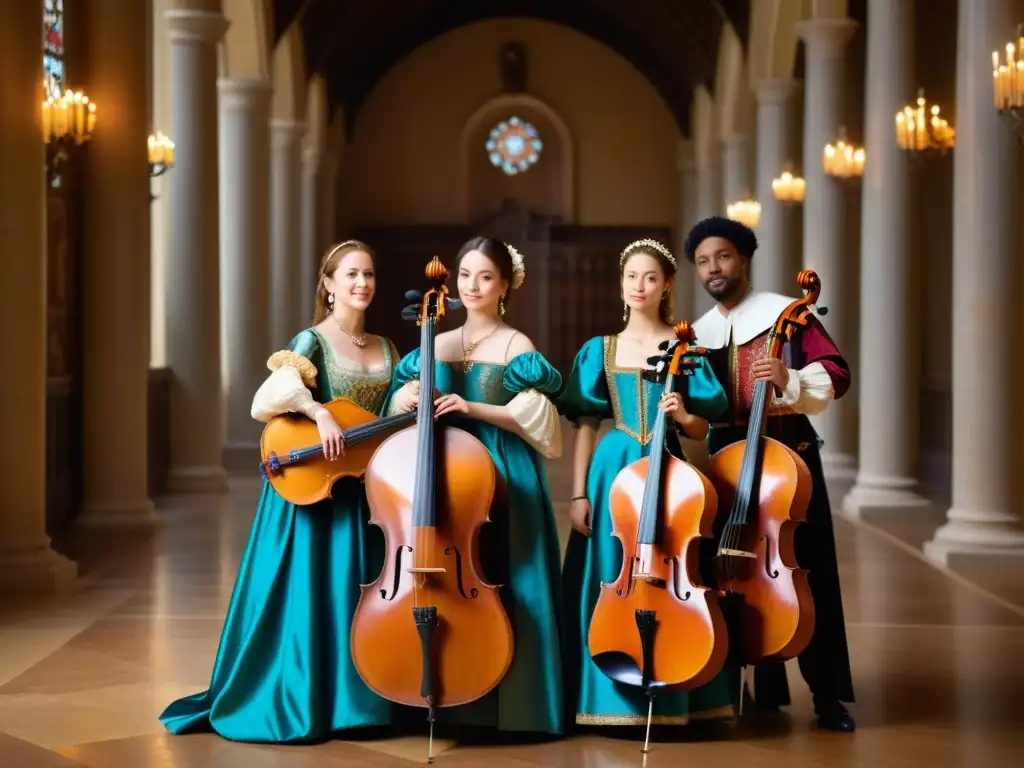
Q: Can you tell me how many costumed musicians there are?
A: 4